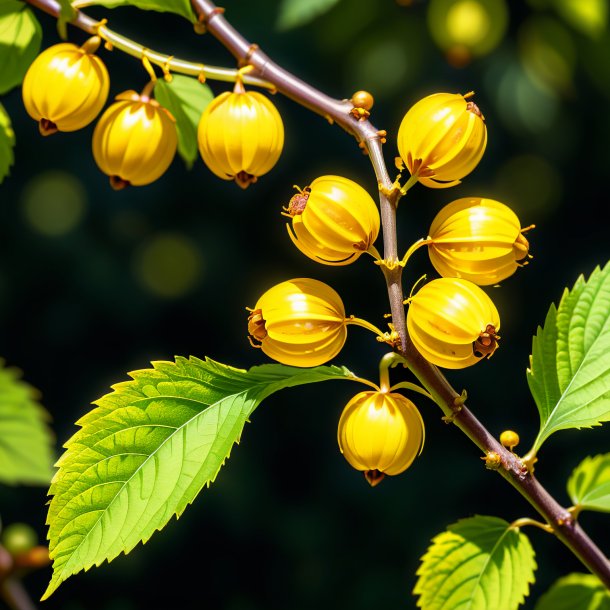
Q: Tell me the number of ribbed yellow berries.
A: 9